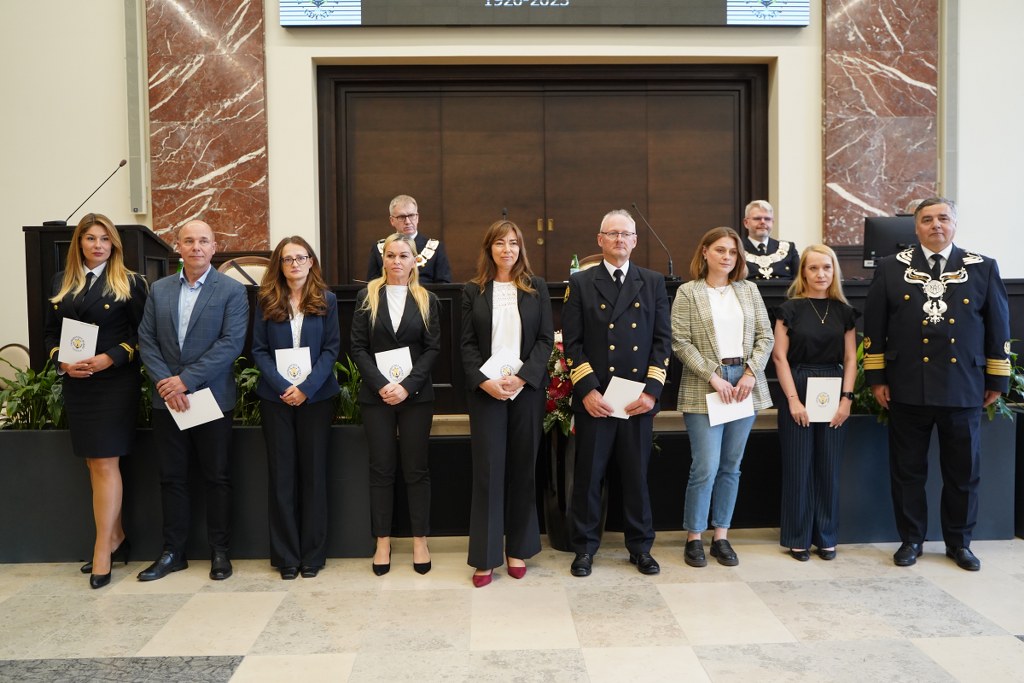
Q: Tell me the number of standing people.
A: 9